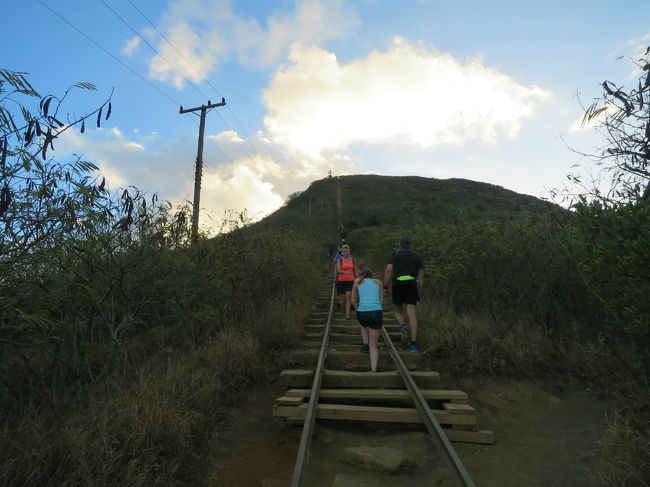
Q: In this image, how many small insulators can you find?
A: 3